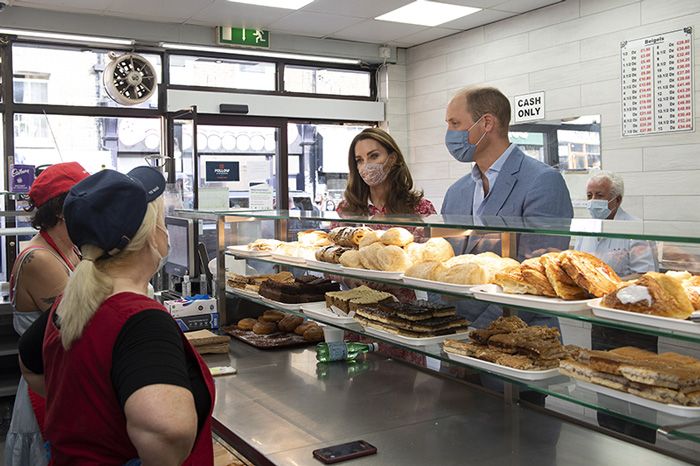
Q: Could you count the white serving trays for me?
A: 13